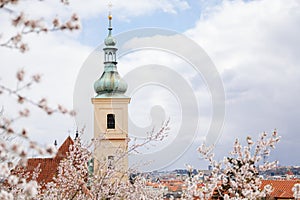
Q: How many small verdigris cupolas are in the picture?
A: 1